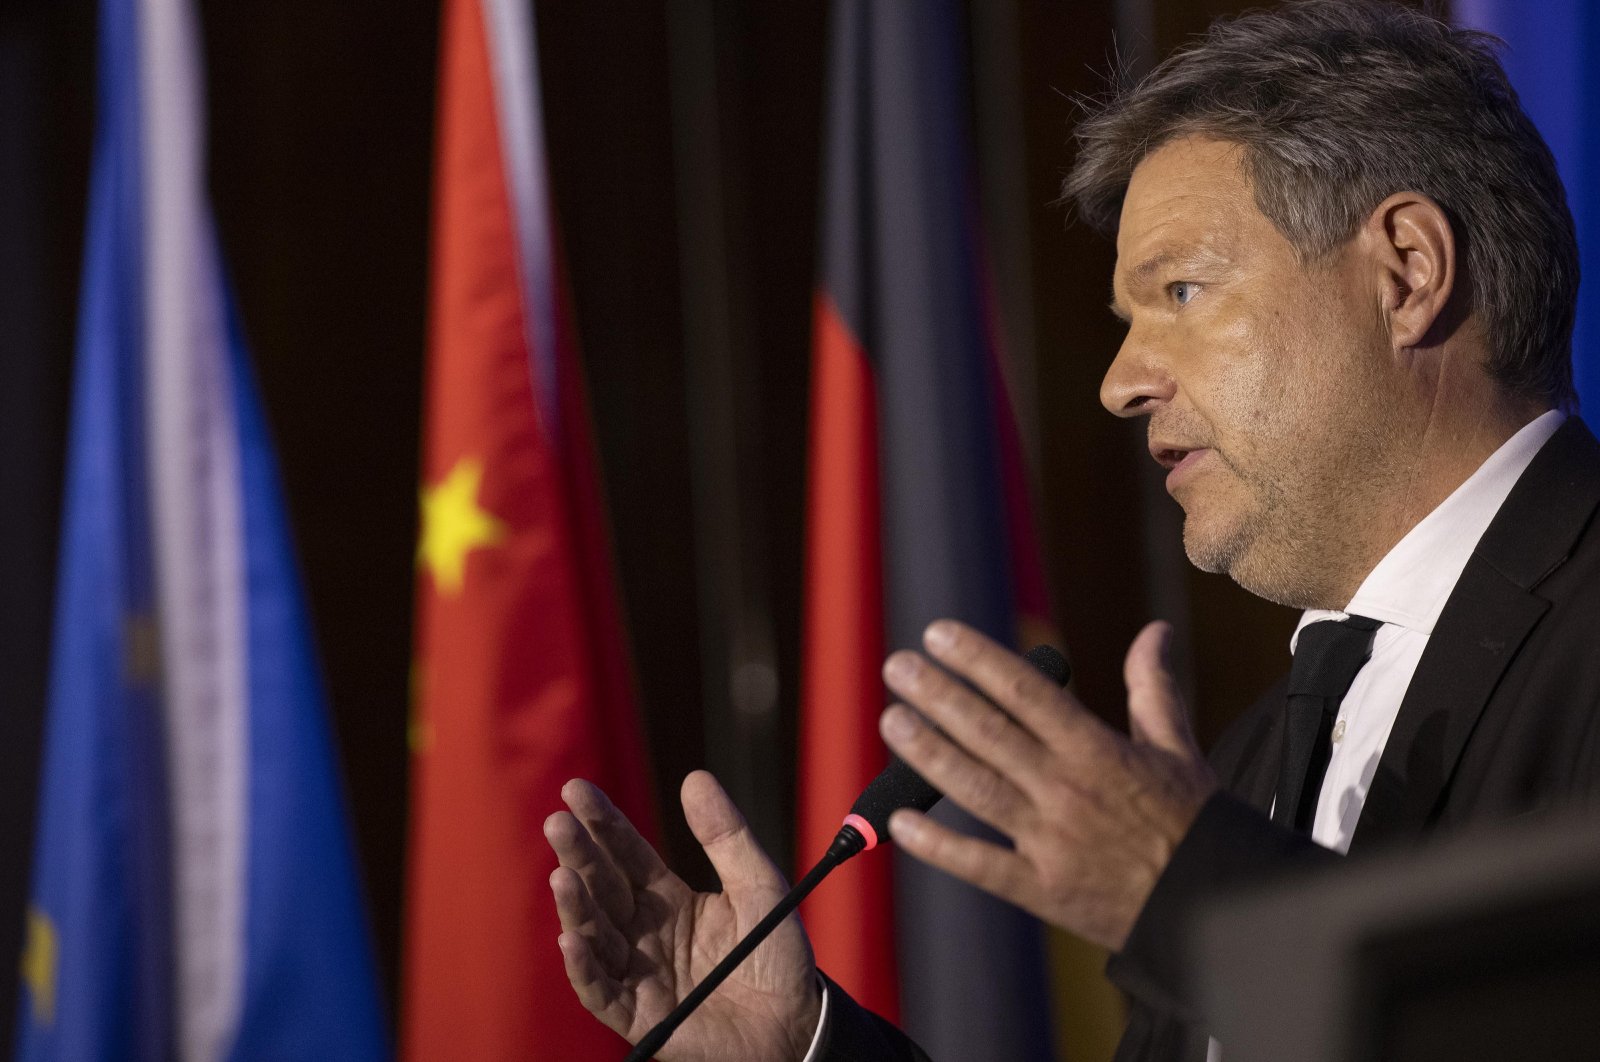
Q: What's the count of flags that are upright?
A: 3